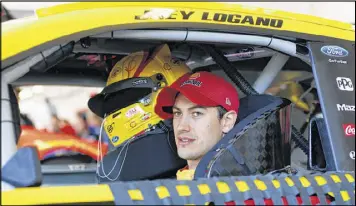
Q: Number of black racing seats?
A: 1